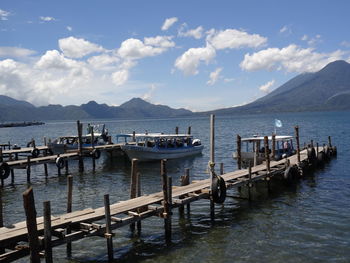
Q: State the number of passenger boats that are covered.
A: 3